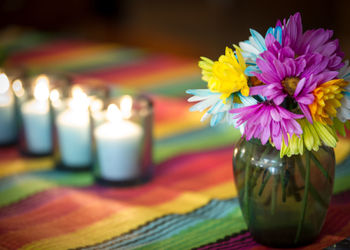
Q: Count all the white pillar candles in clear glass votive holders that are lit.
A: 4